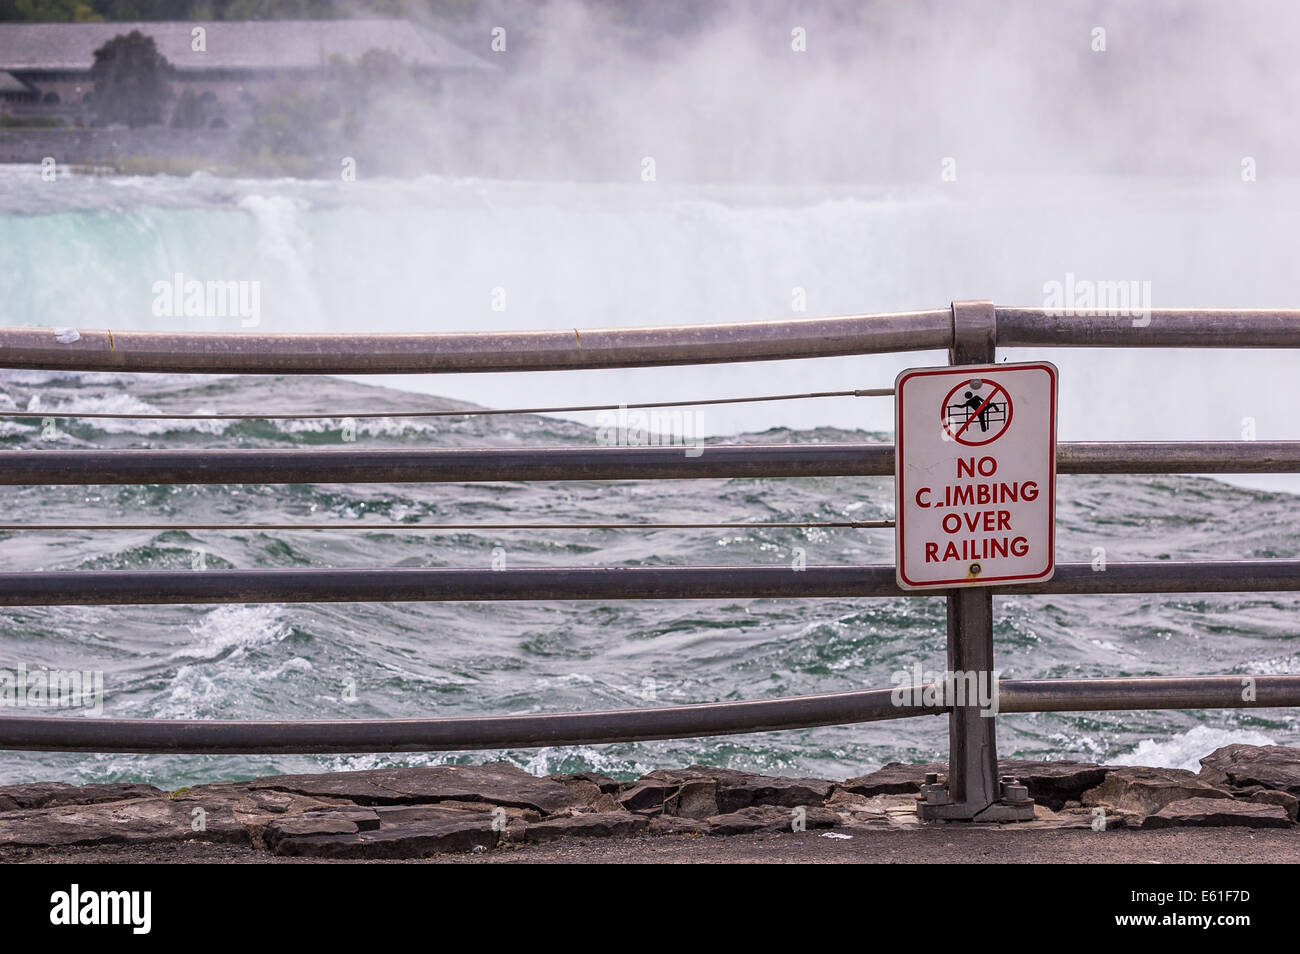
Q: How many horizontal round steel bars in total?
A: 4